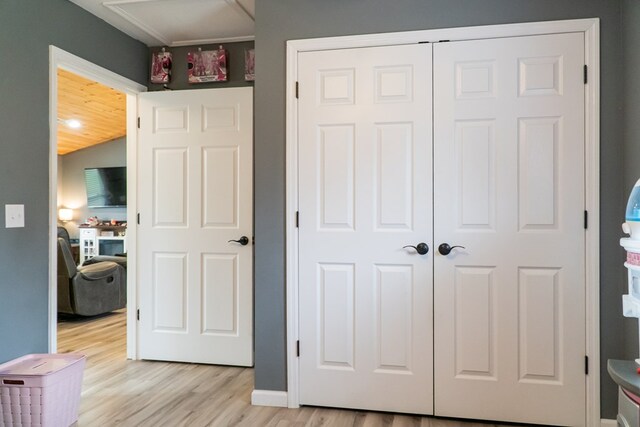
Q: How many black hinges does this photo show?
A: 9